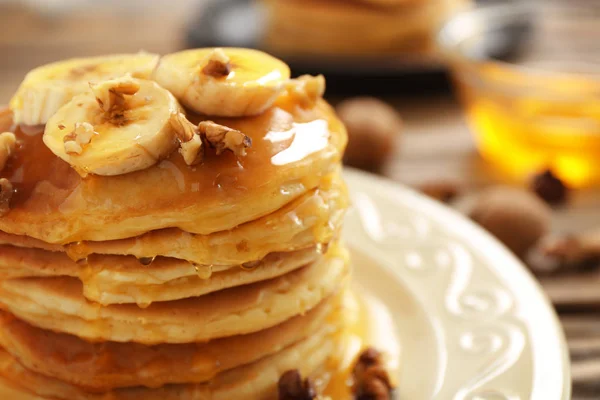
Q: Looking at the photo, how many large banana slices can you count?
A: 3